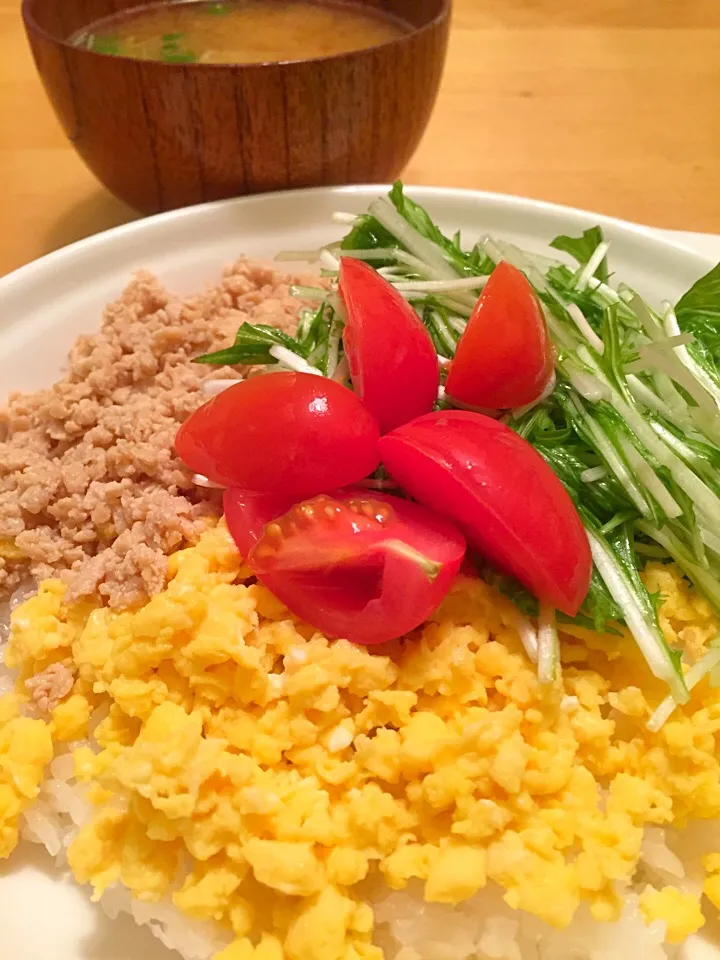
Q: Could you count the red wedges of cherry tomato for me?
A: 5